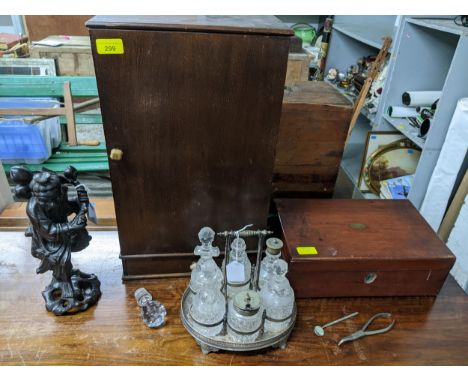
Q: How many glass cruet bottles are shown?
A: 6